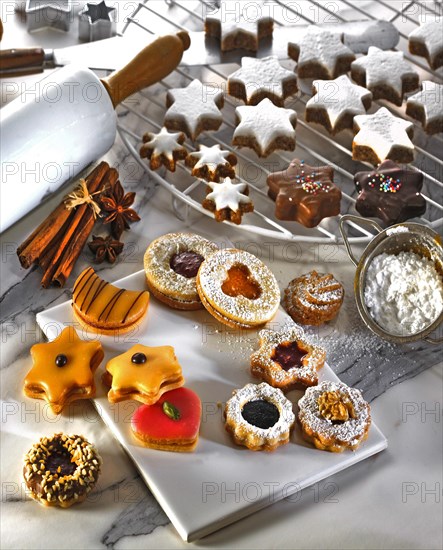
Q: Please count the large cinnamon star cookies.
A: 10